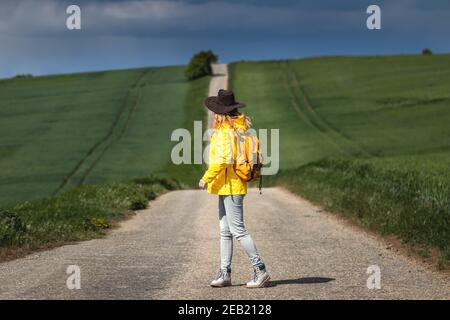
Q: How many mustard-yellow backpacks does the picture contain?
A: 1